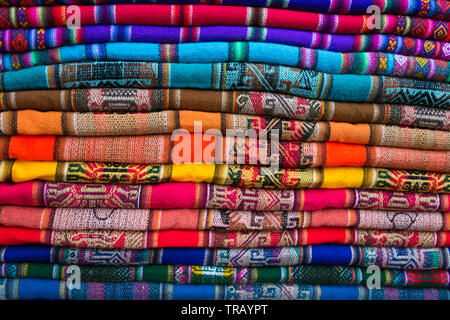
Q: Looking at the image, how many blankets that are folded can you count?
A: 15